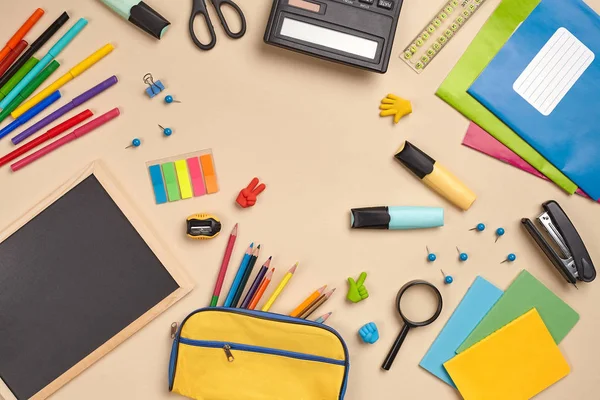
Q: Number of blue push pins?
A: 9